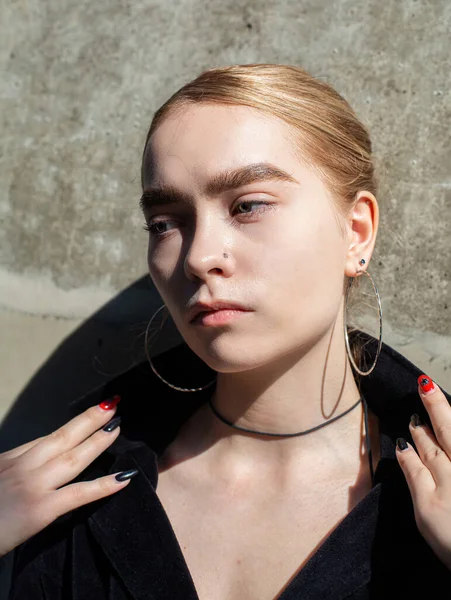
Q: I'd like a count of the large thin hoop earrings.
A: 2